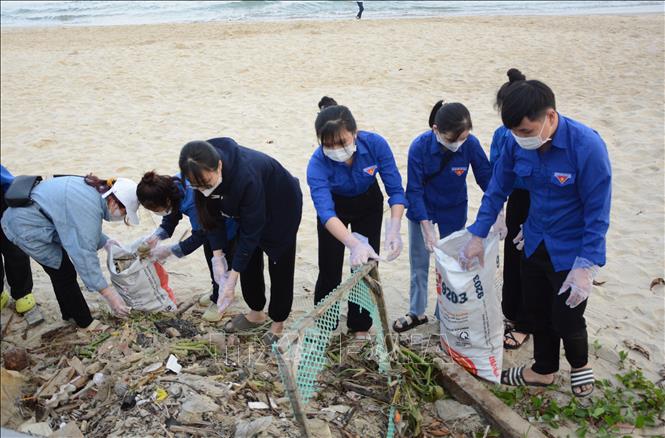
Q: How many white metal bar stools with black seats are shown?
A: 0